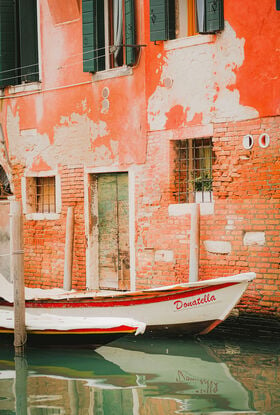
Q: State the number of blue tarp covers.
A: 0